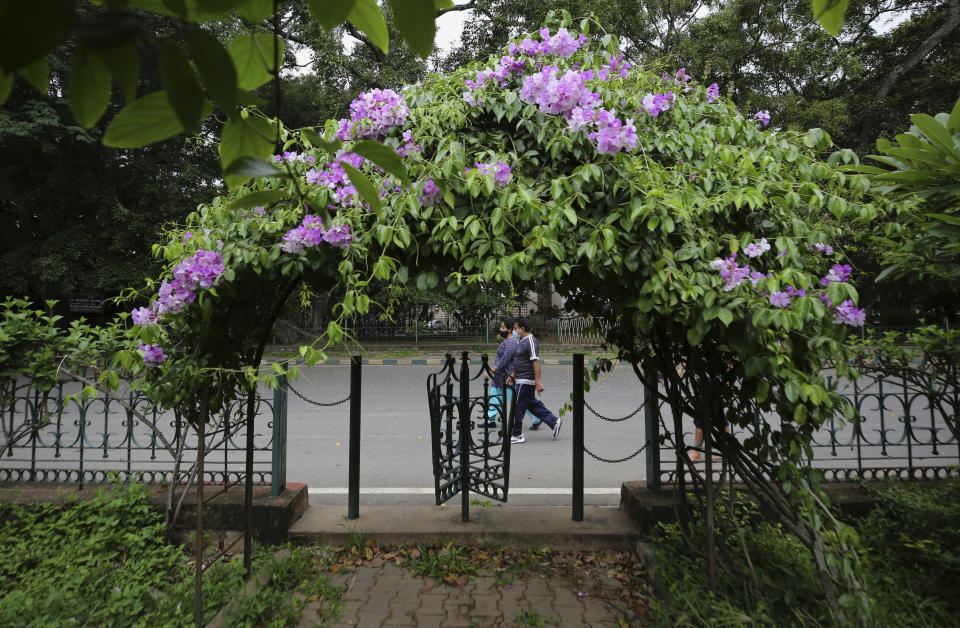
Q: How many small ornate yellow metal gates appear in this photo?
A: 0